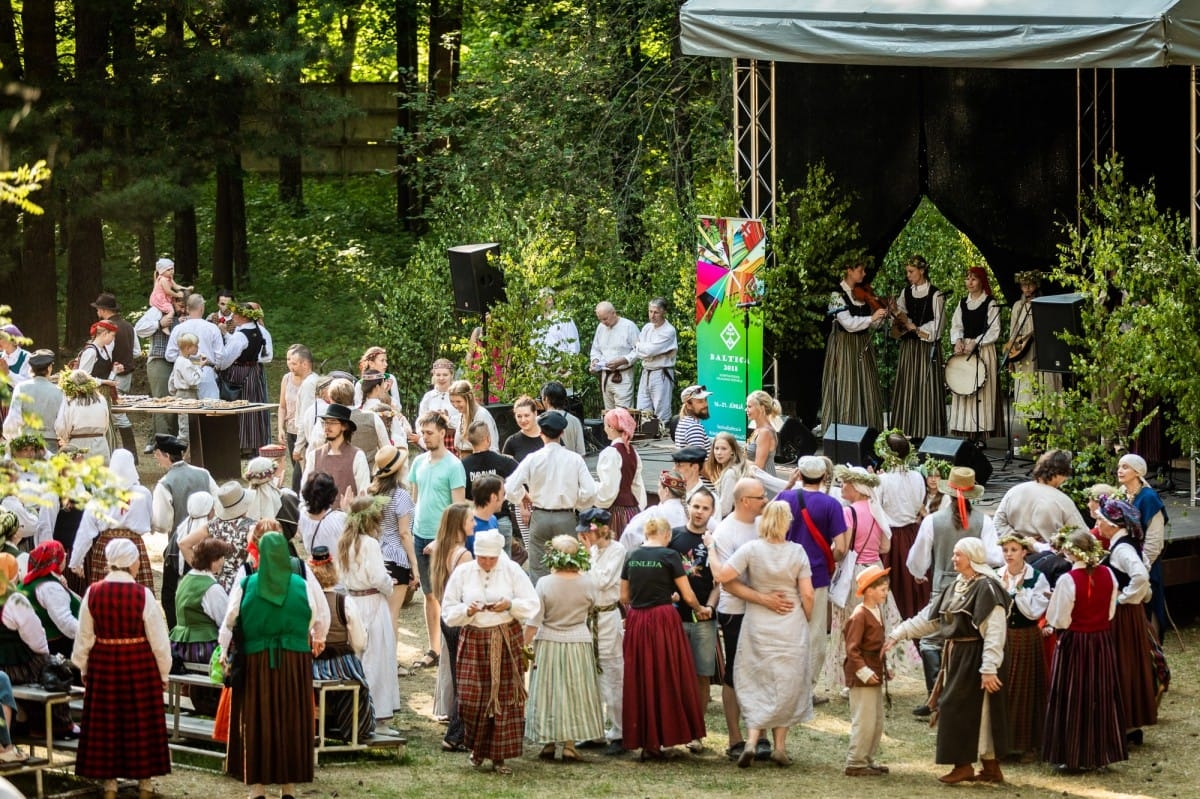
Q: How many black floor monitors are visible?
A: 3